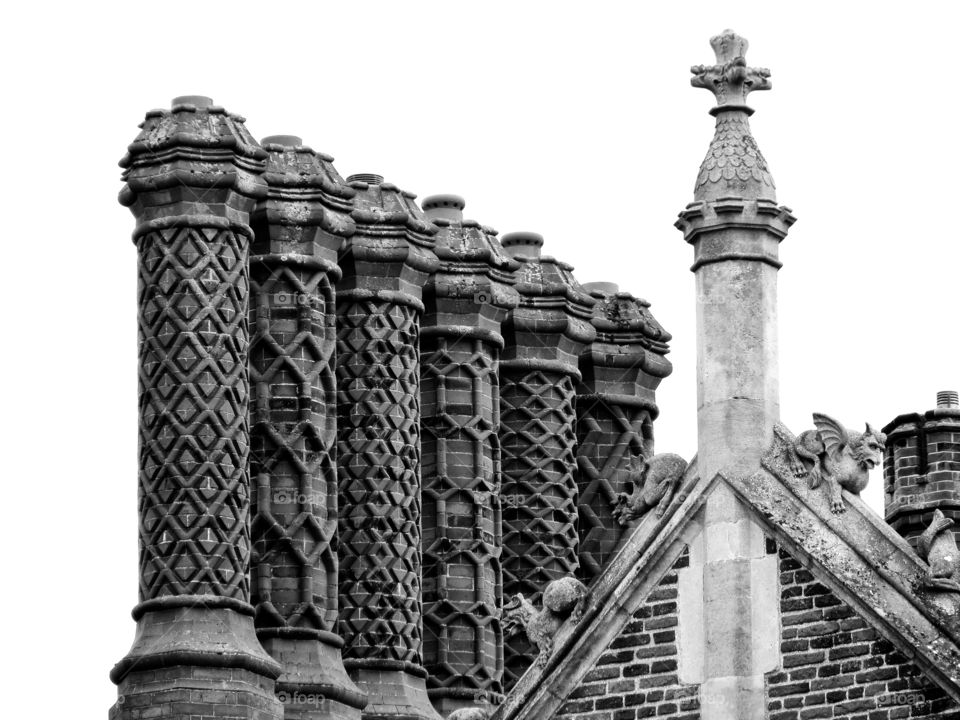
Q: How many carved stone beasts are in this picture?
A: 4